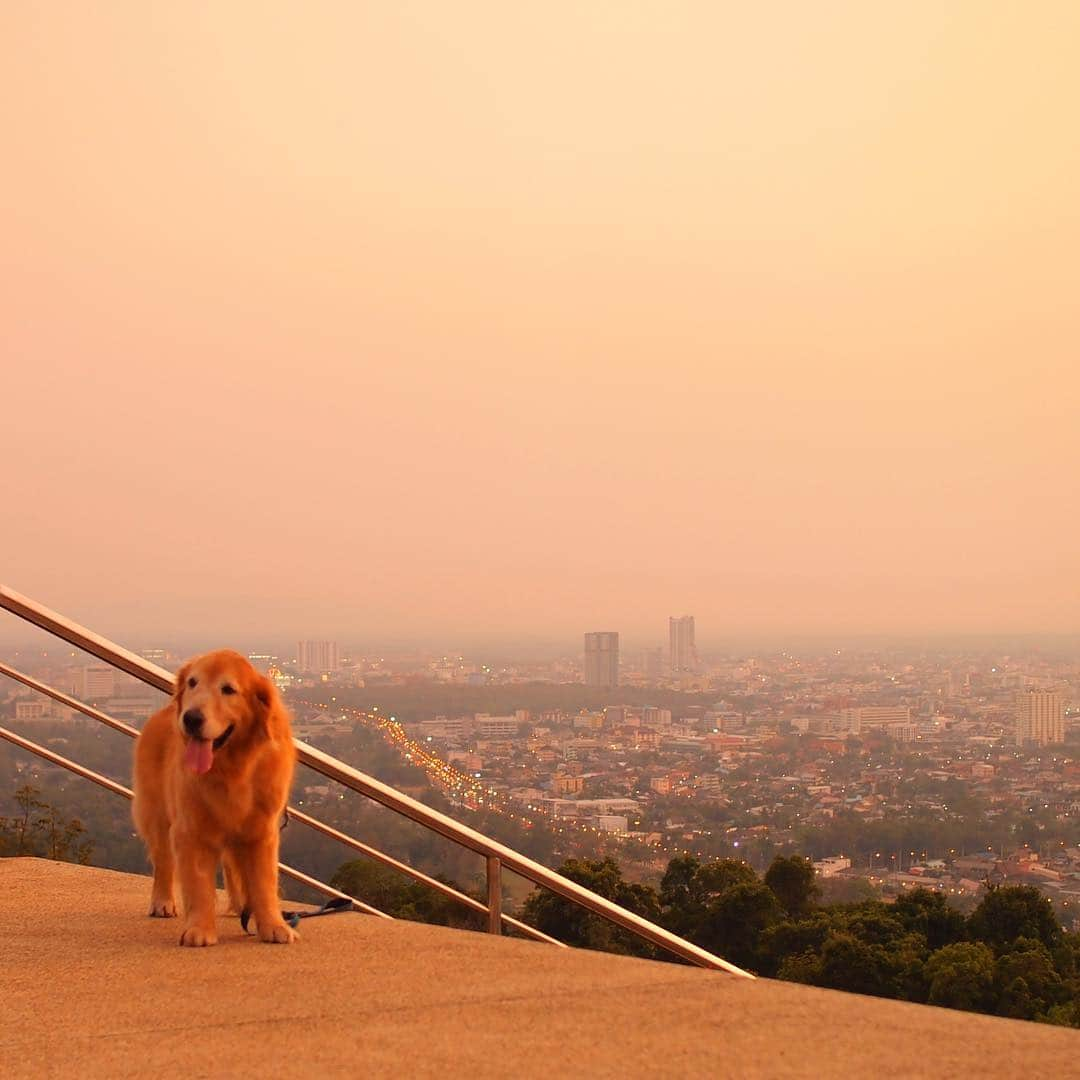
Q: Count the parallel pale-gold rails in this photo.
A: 3